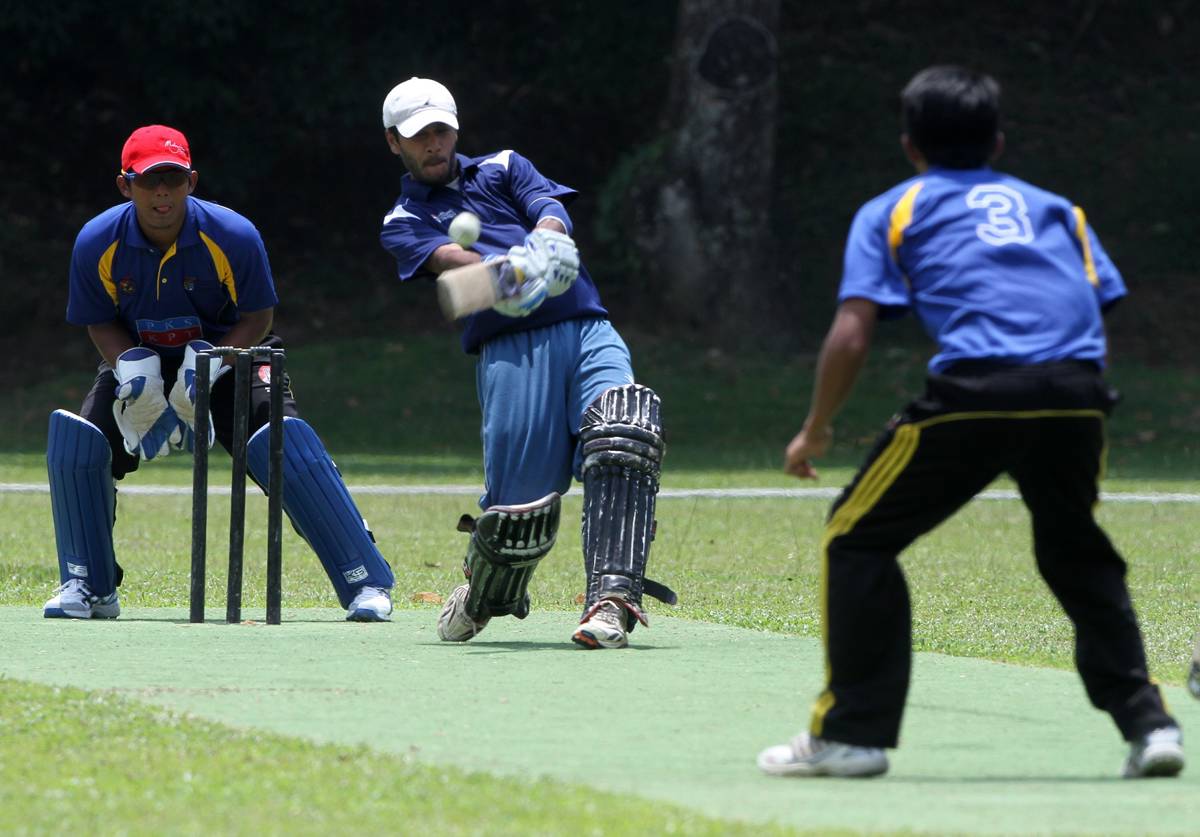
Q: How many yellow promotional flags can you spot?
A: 0